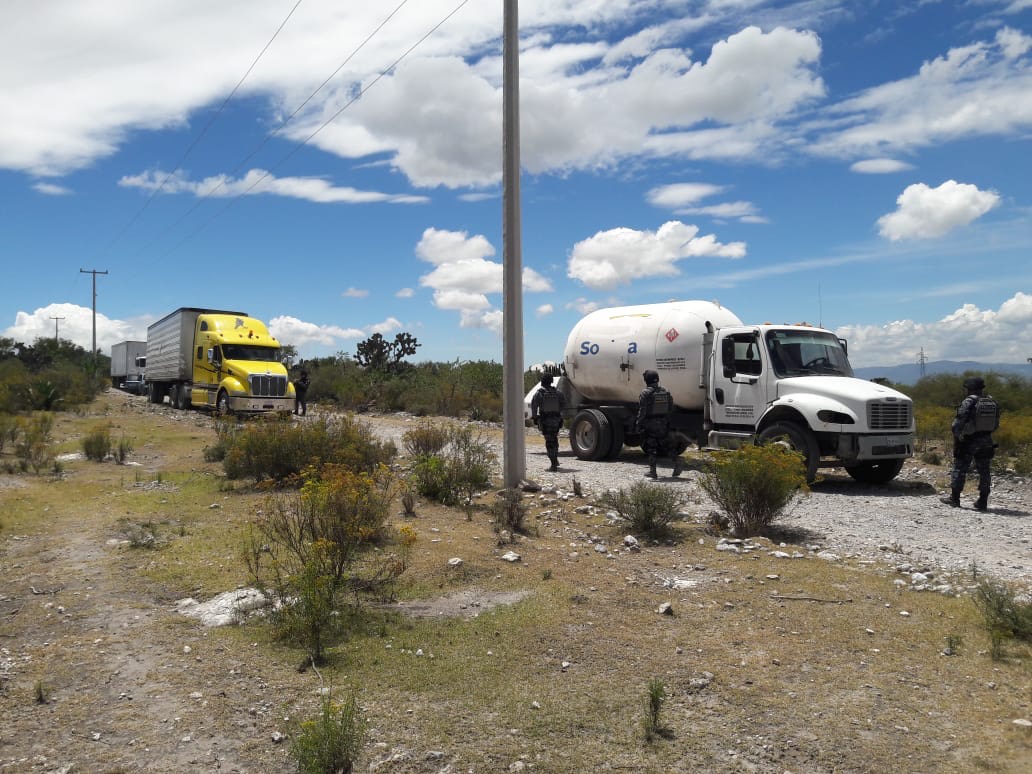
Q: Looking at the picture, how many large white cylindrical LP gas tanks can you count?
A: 1